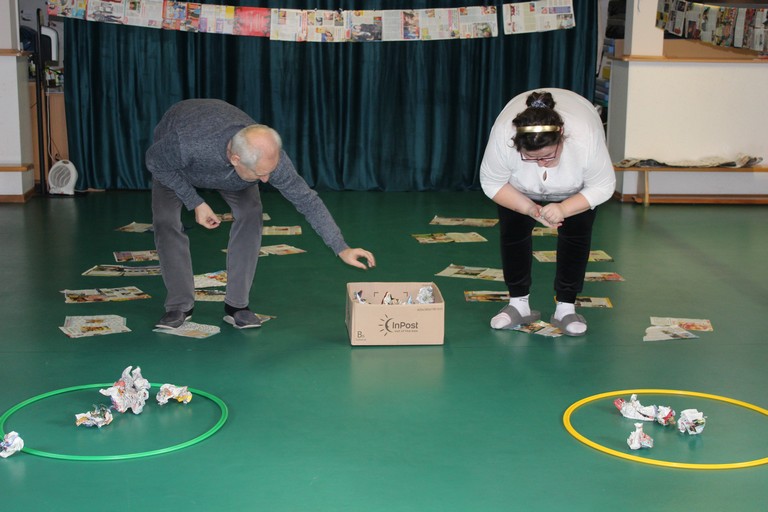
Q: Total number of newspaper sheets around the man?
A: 12